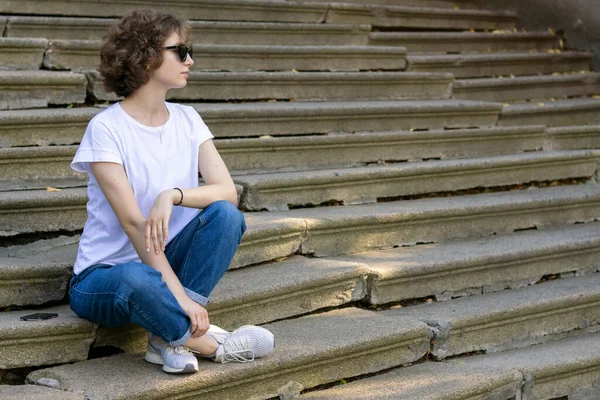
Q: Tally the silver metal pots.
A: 0